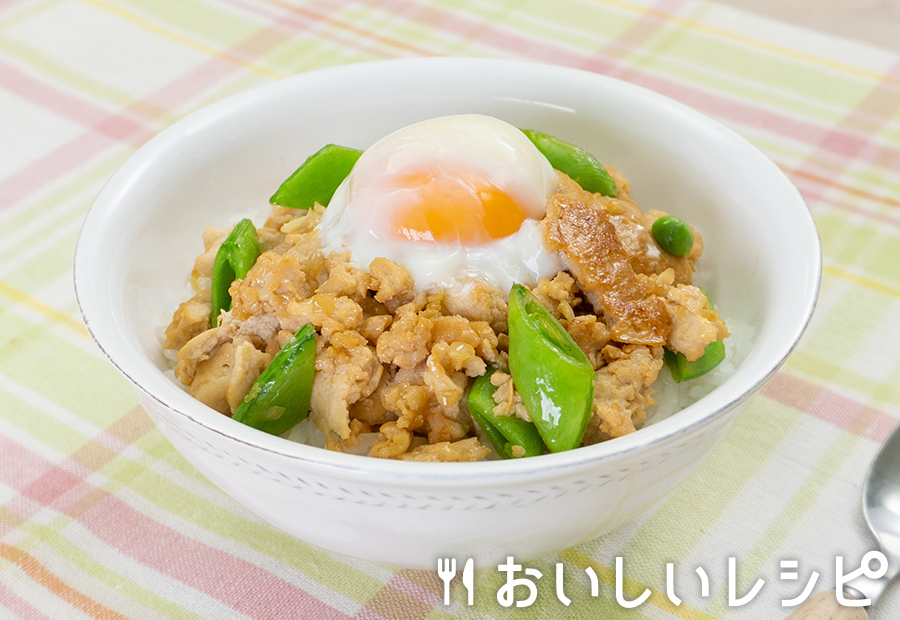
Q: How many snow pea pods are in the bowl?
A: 7